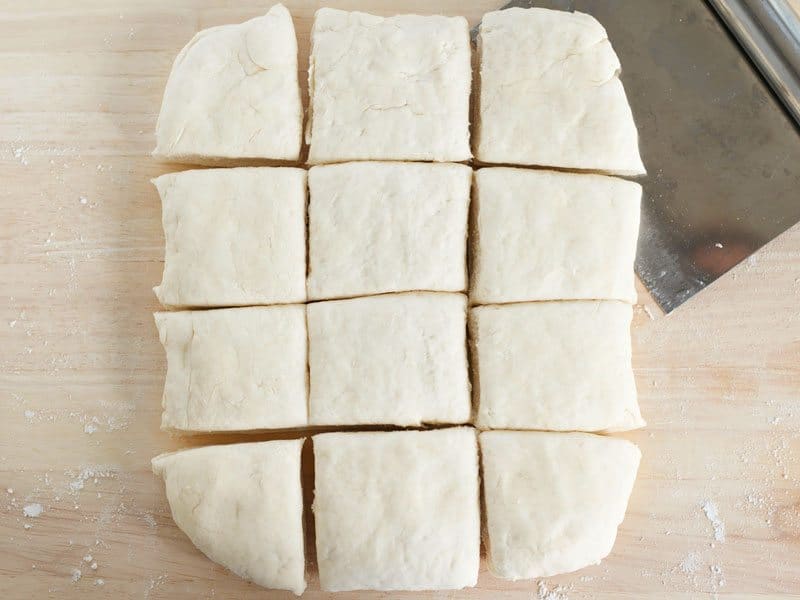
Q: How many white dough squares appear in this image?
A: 12